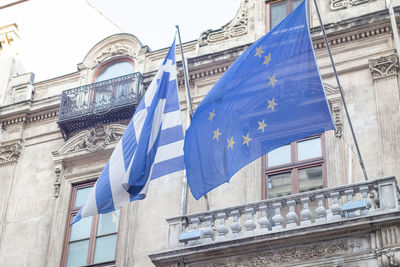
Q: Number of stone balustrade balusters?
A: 13